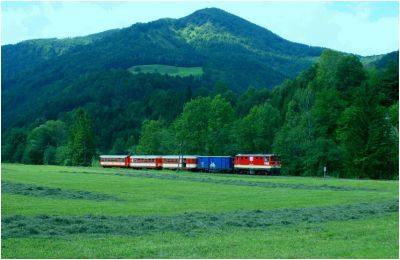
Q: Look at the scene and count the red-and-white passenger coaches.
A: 3